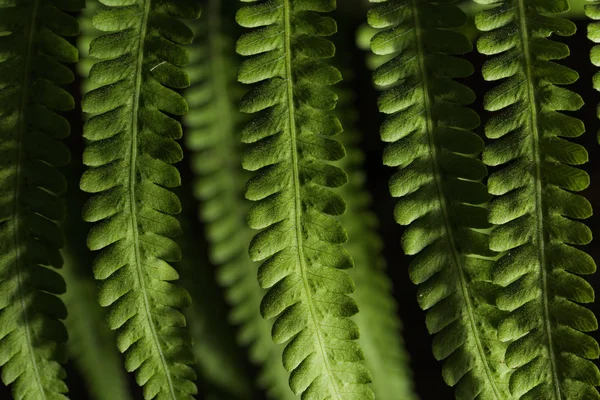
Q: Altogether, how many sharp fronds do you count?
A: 5